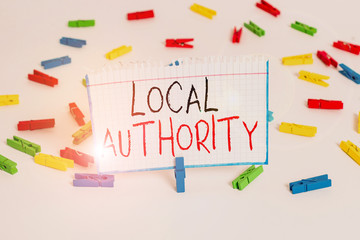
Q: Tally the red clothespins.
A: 11